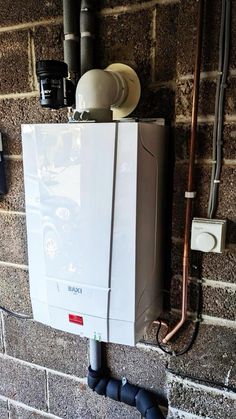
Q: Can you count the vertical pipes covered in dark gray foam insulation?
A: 2